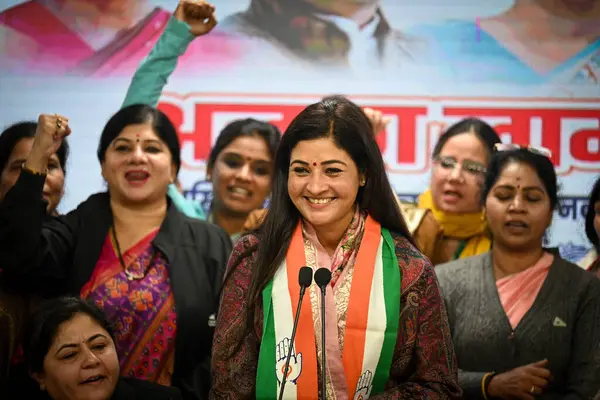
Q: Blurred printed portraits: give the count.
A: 3